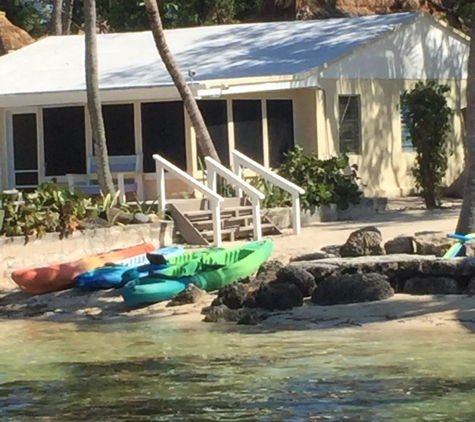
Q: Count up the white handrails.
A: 3